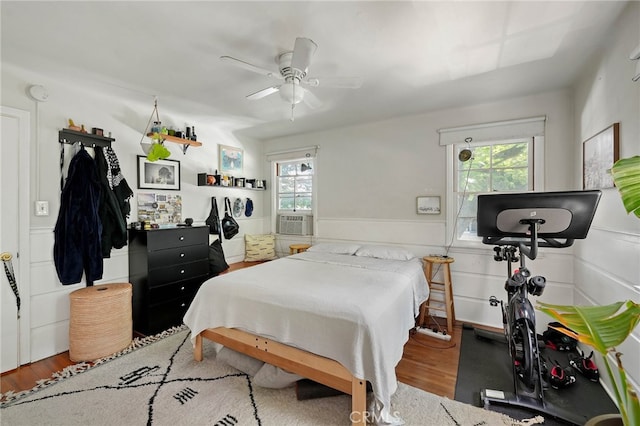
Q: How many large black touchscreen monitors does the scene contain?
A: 1